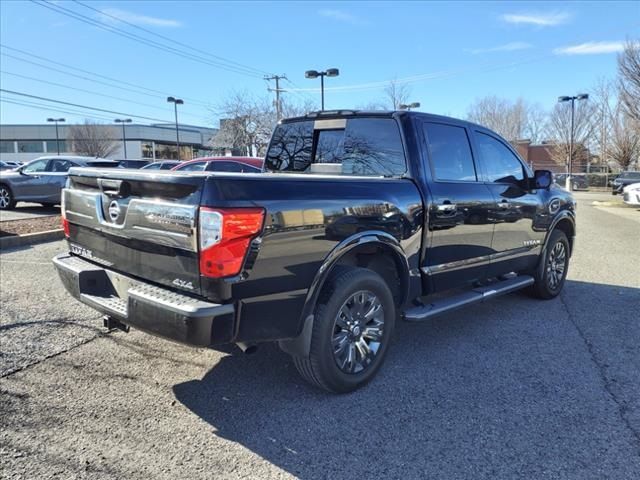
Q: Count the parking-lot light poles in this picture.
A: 6